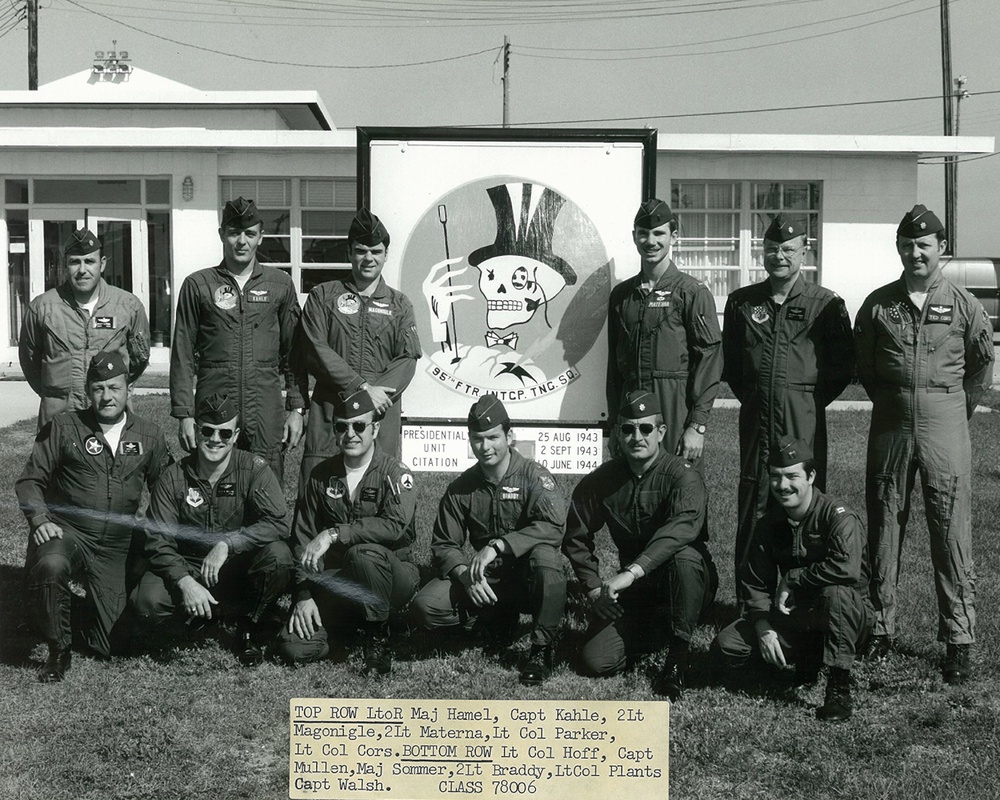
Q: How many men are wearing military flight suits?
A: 12